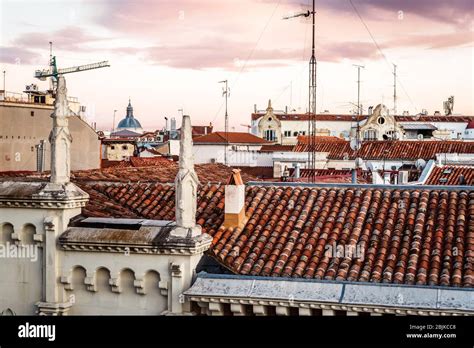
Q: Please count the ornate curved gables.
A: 2